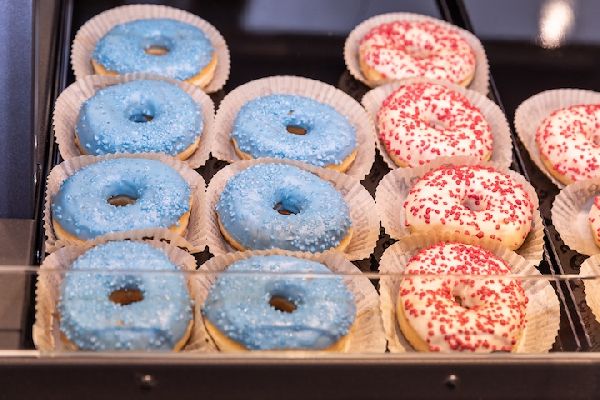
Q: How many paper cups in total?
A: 14